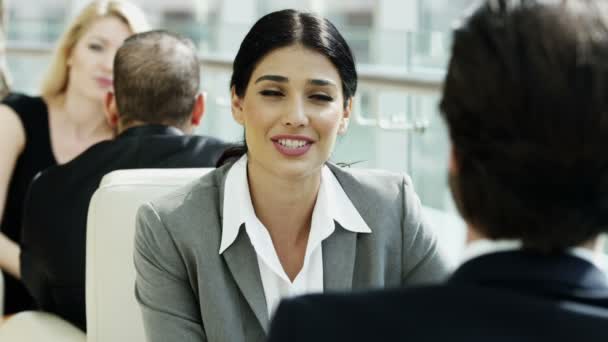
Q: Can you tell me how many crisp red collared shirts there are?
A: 0